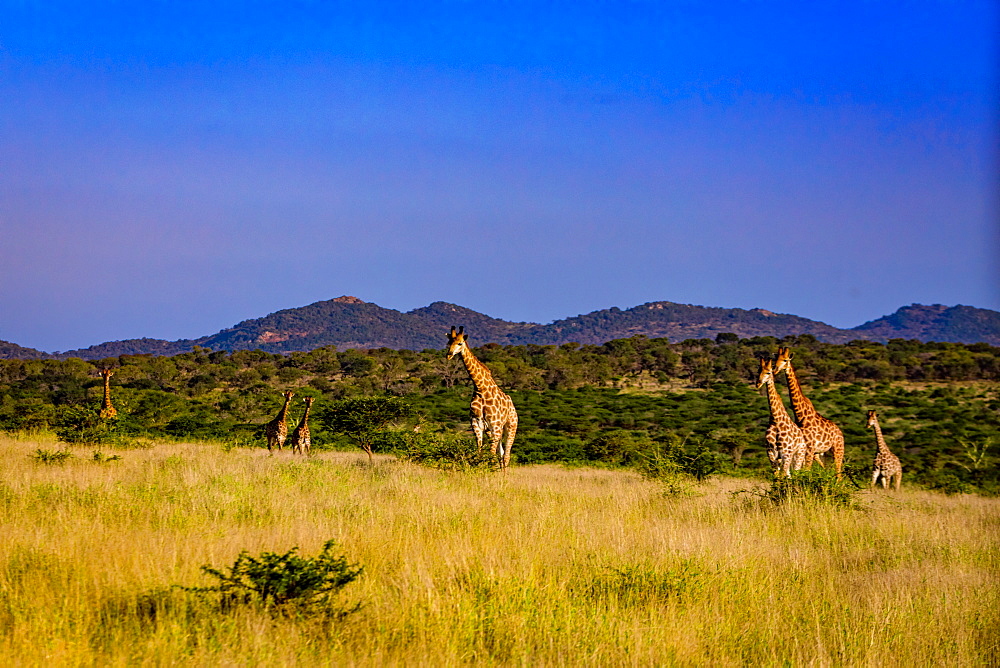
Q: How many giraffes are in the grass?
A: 7